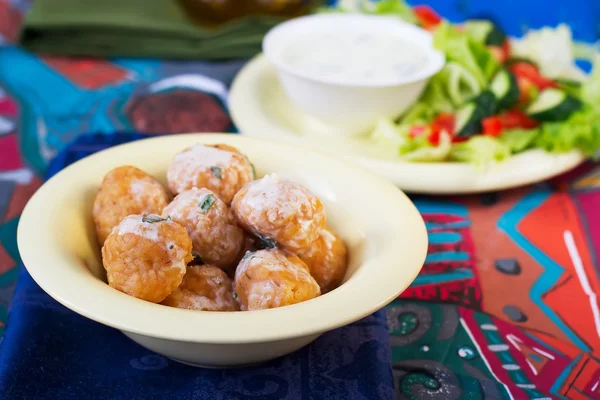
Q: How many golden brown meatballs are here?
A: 8